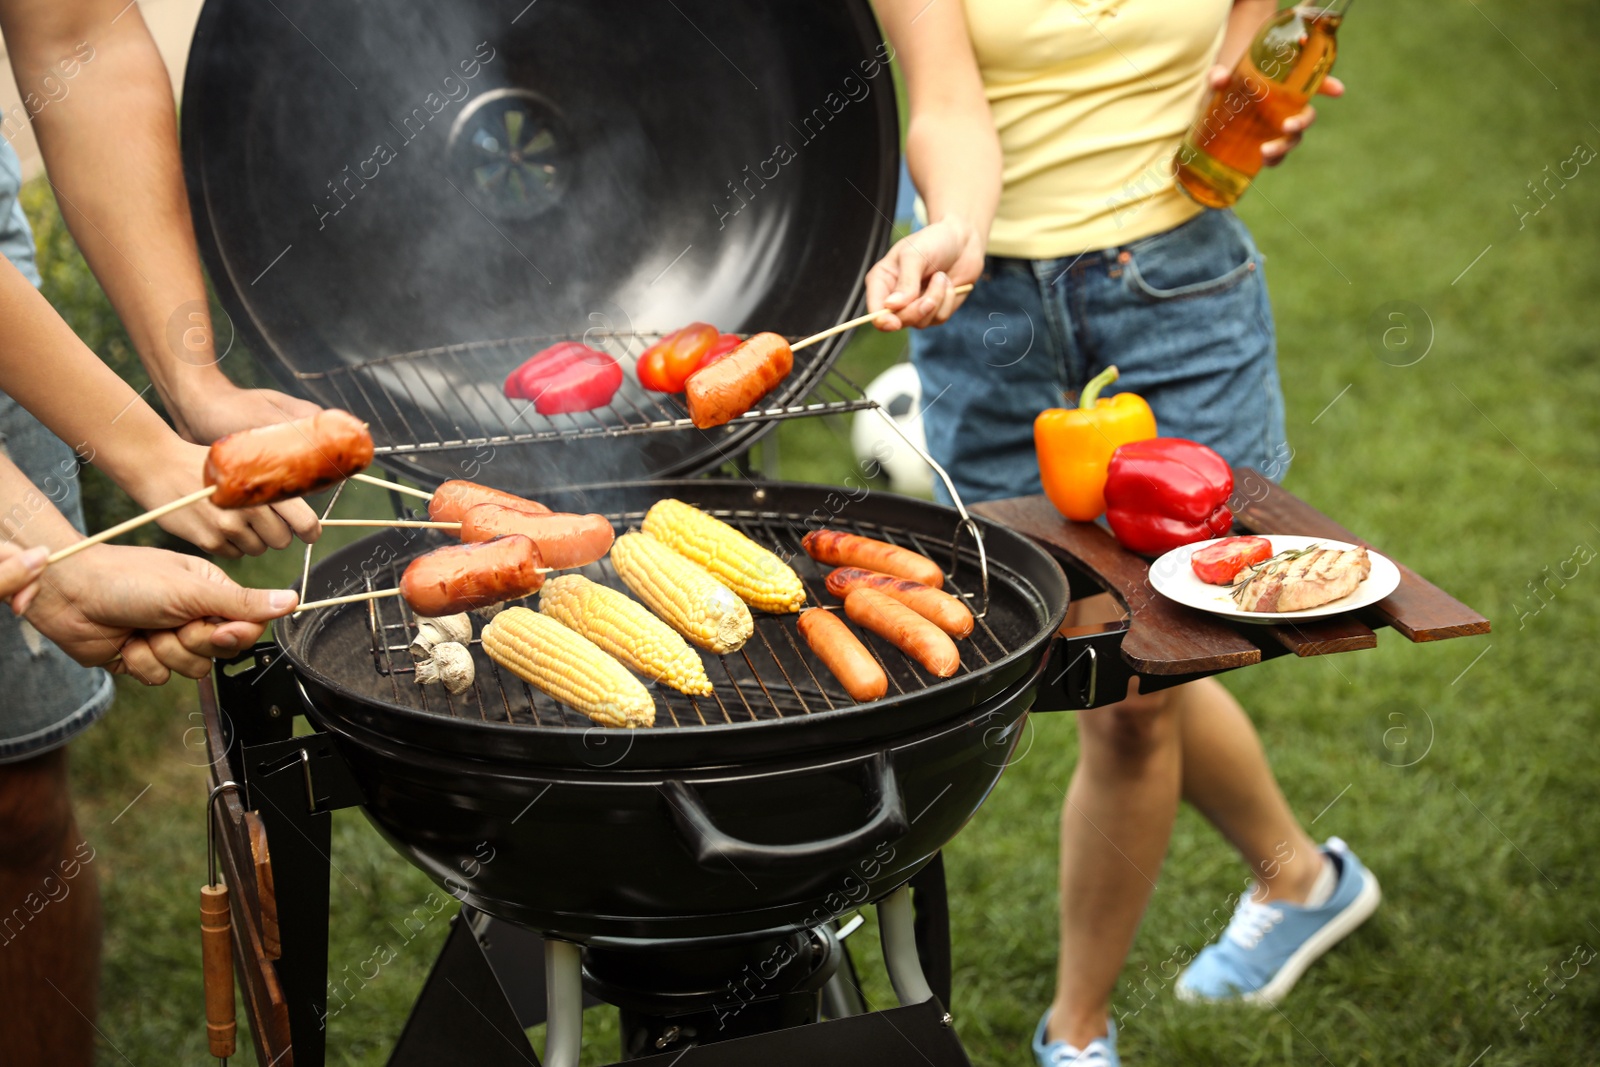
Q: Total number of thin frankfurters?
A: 4